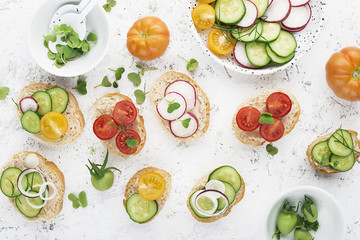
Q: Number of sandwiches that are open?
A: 8